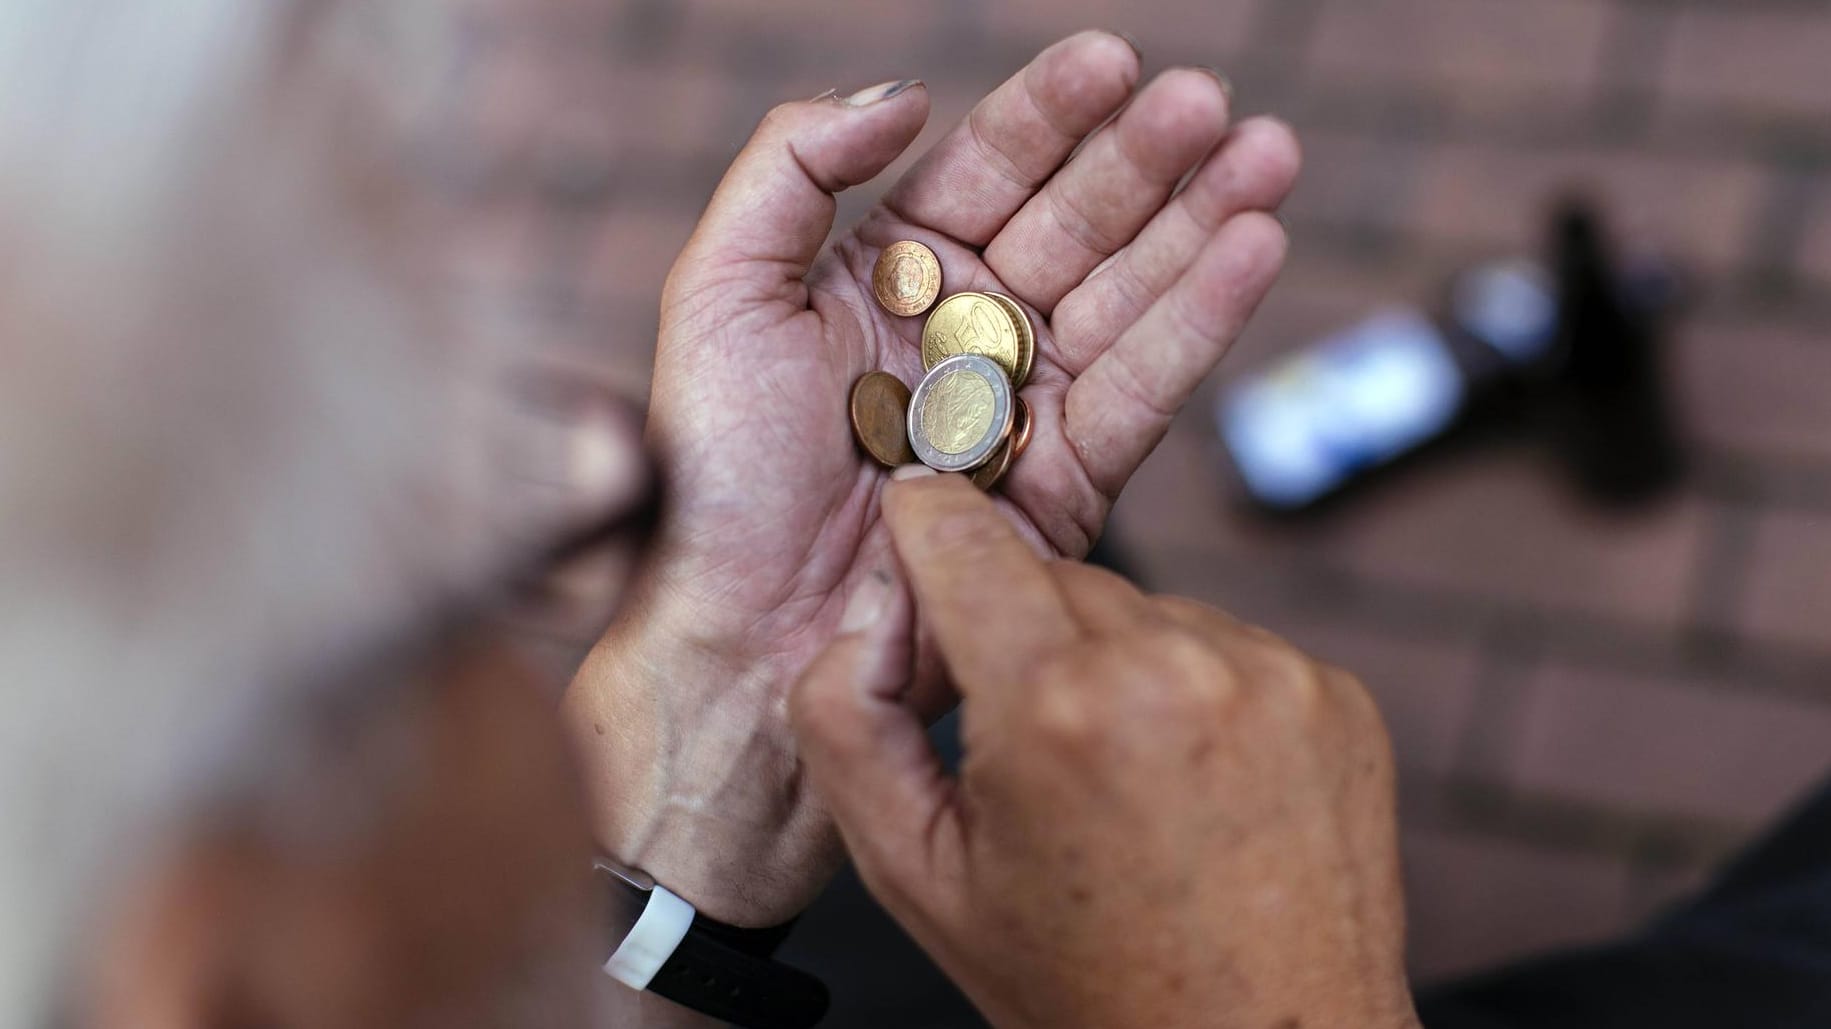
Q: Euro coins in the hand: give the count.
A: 7